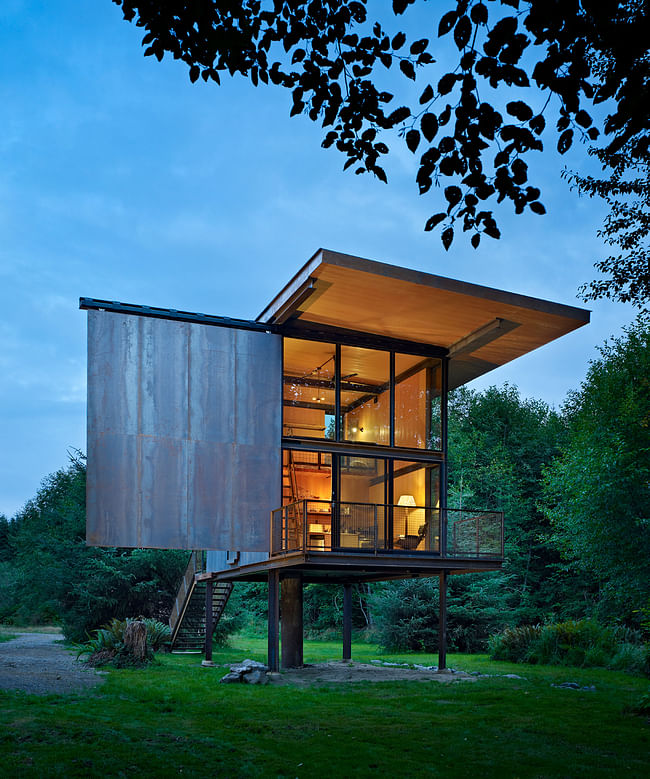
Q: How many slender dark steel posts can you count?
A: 4